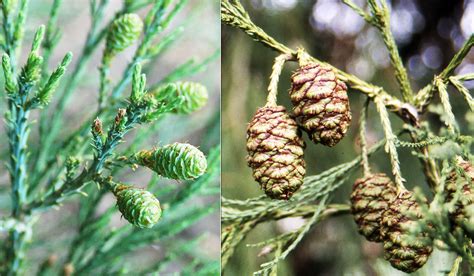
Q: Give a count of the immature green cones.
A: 4